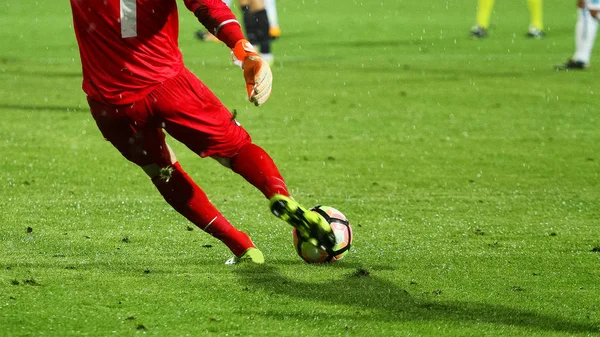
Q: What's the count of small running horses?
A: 0